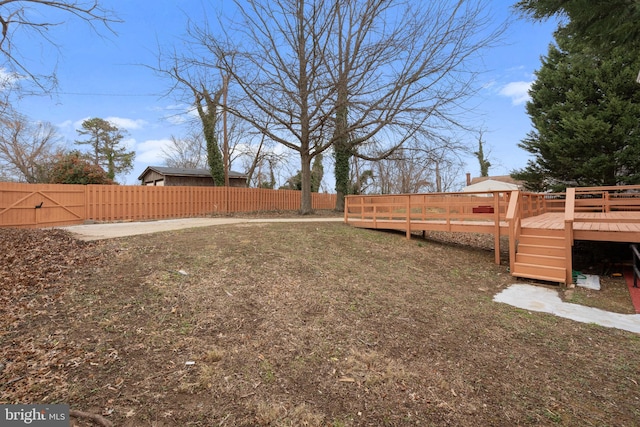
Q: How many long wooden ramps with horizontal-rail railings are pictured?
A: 1